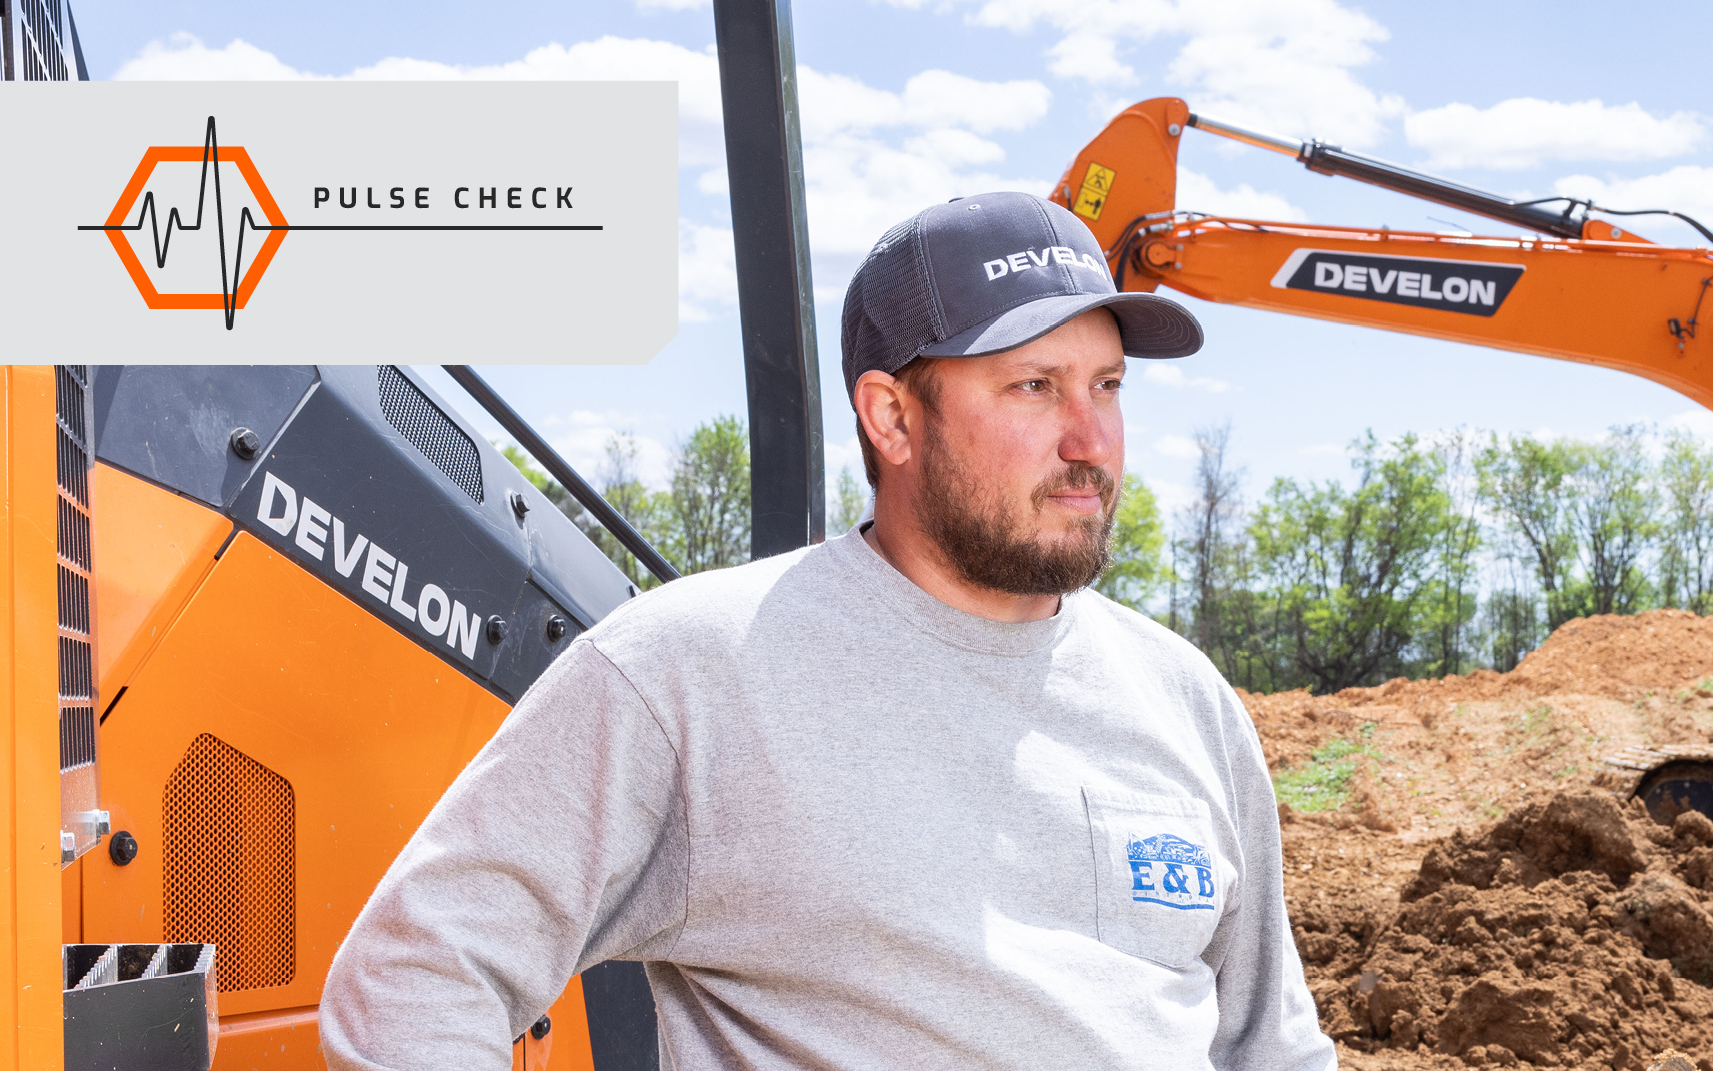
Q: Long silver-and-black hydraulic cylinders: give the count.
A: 1